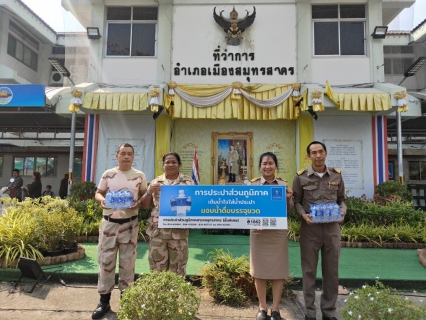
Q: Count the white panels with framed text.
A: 2